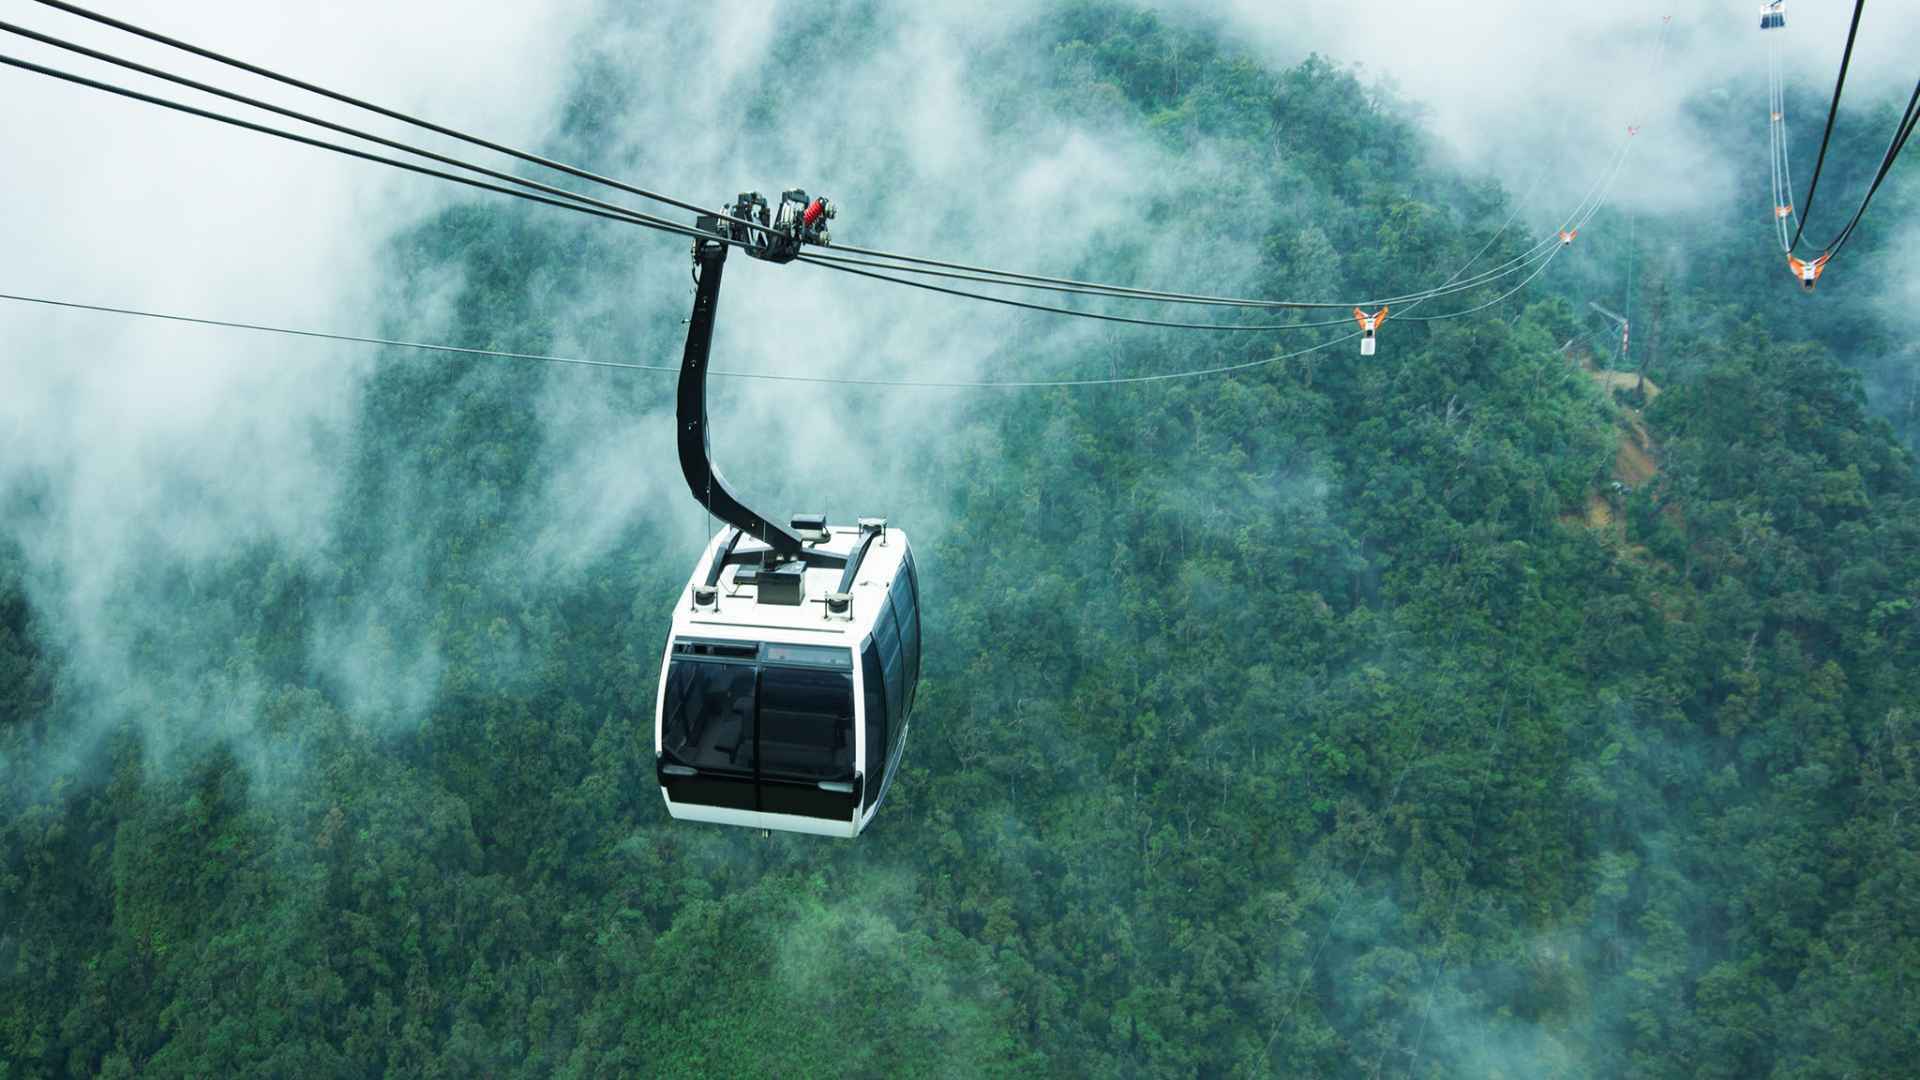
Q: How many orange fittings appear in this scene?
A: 7